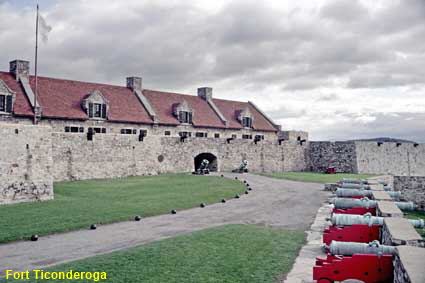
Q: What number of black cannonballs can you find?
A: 13